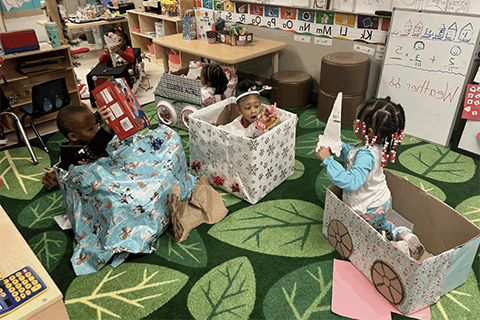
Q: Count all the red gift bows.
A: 3